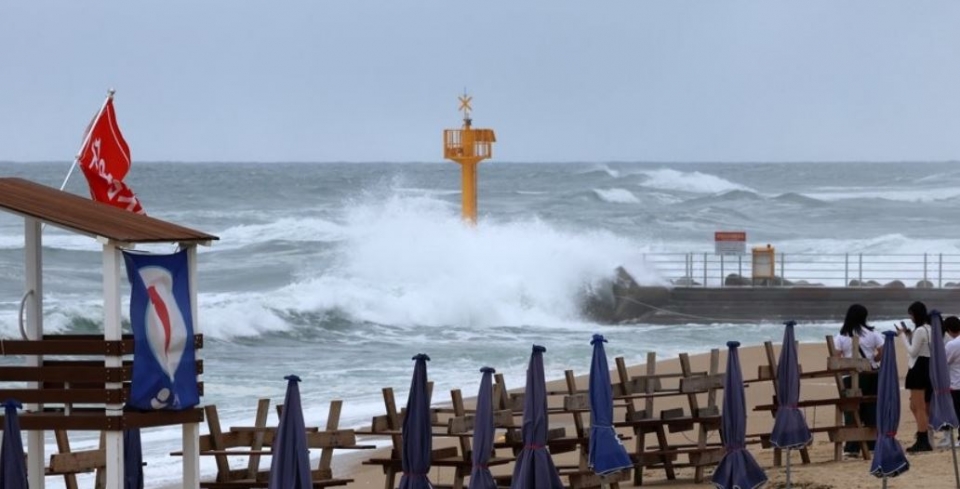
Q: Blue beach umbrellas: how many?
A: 11